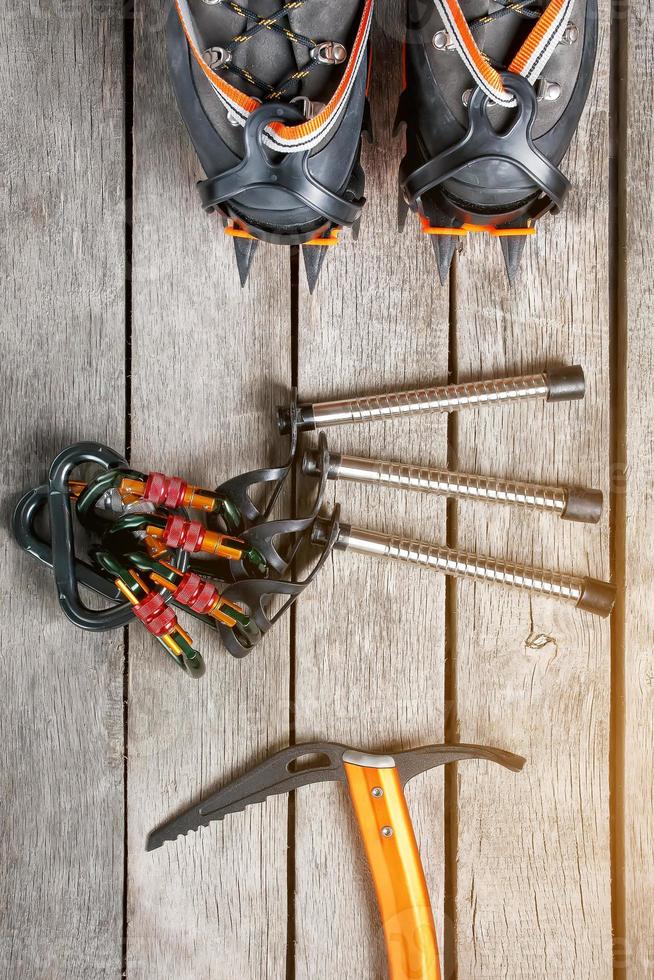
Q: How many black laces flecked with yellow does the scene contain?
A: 2